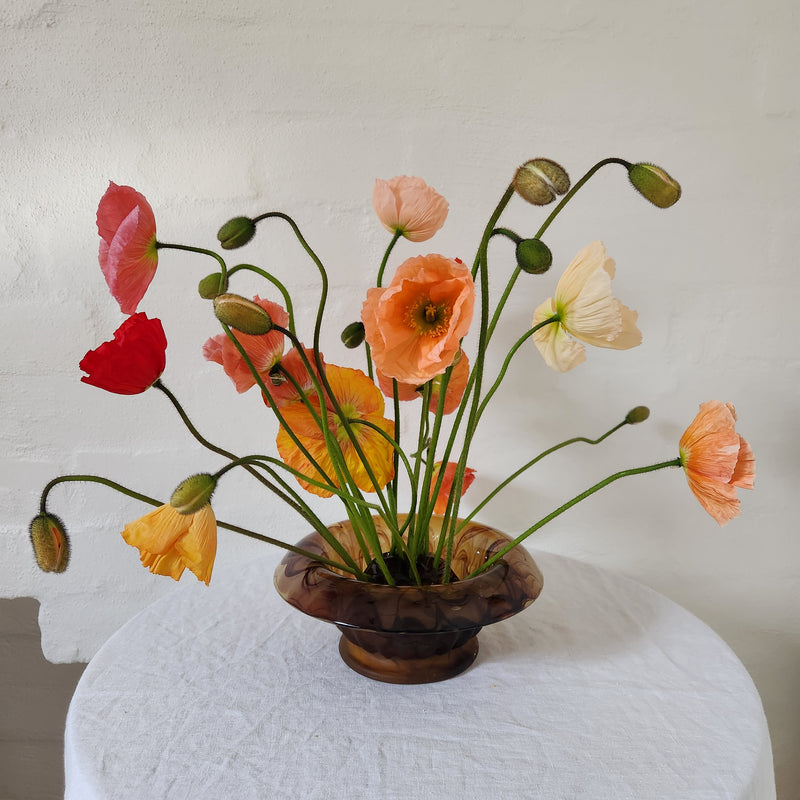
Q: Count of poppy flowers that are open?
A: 12